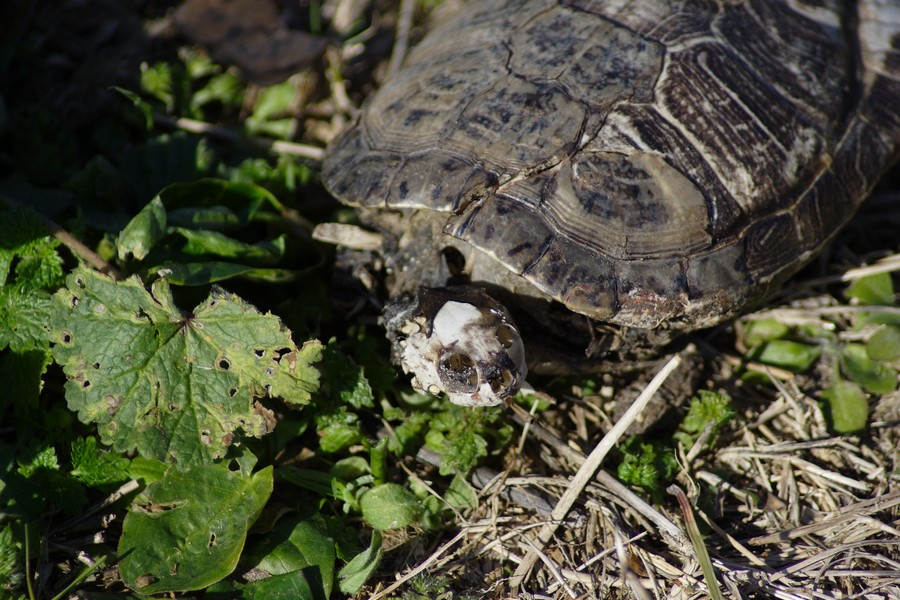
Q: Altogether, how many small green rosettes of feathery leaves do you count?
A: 2